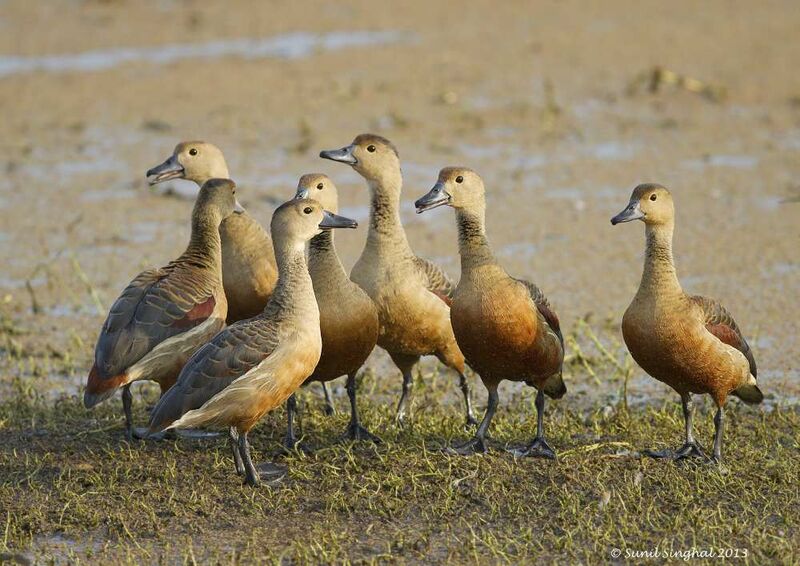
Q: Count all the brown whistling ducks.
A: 7